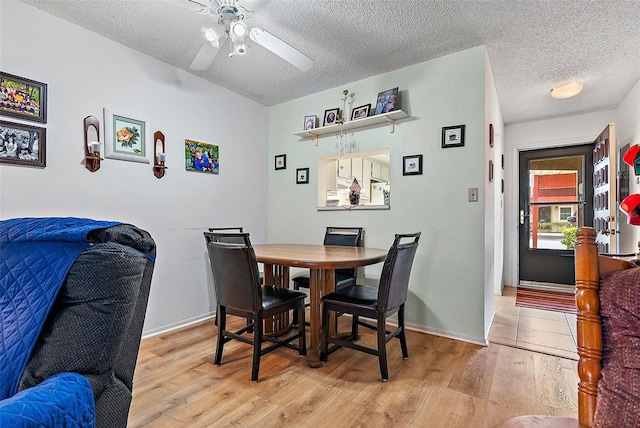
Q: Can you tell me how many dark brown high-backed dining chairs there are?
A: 4